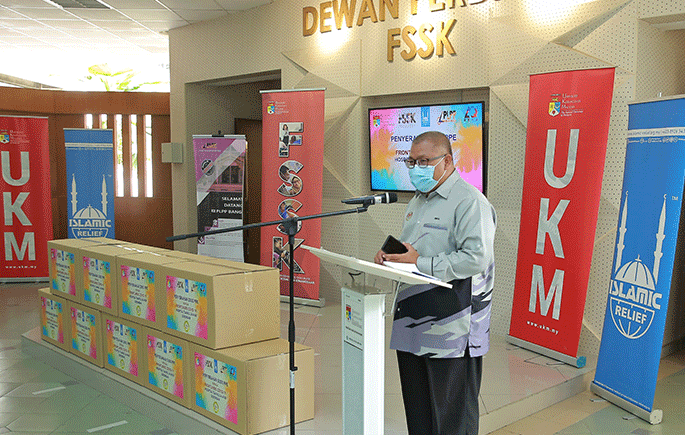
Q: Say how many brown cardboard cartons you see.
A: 9